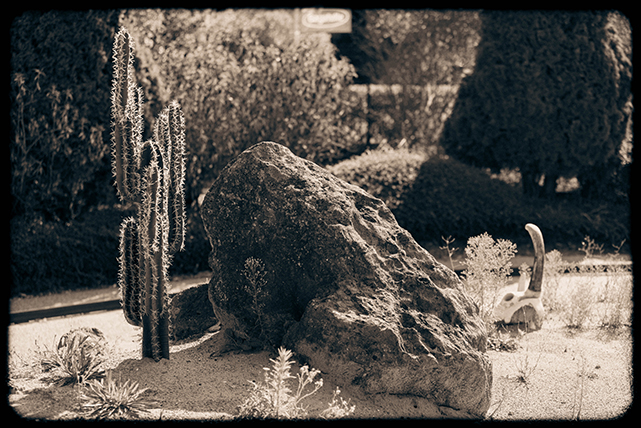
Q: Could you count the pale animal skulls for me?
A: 1